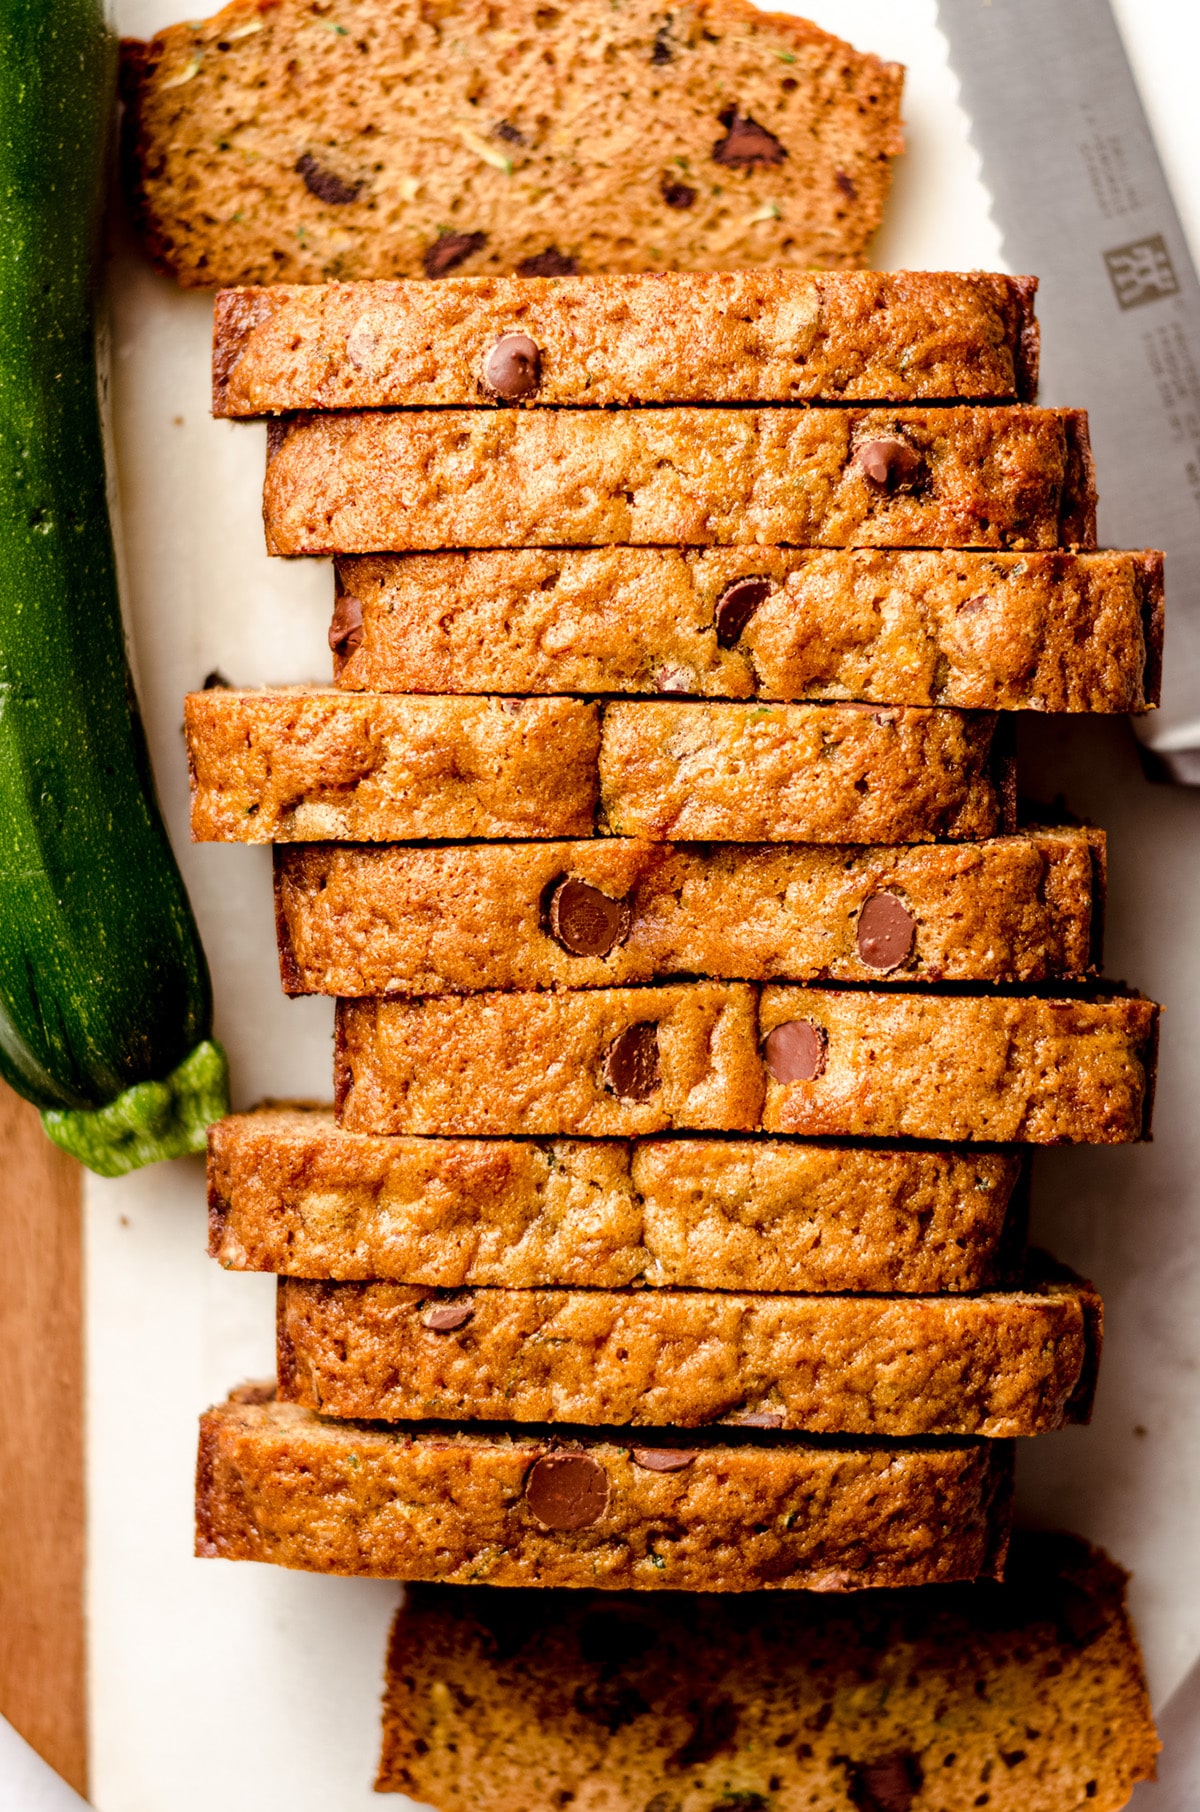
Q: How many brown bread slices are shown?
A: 11